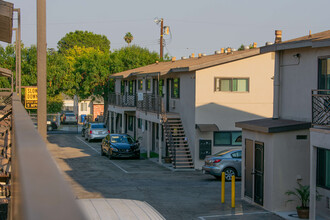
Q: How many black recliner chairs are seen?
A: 0